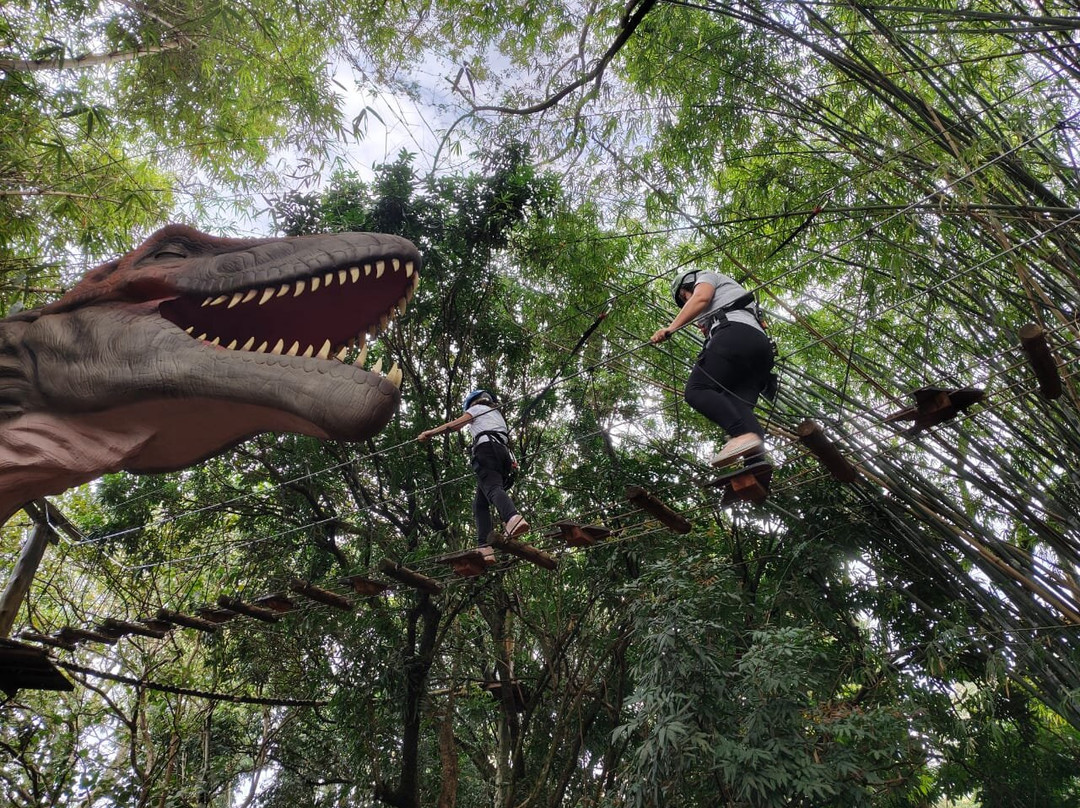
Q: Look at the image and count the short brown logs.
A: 11